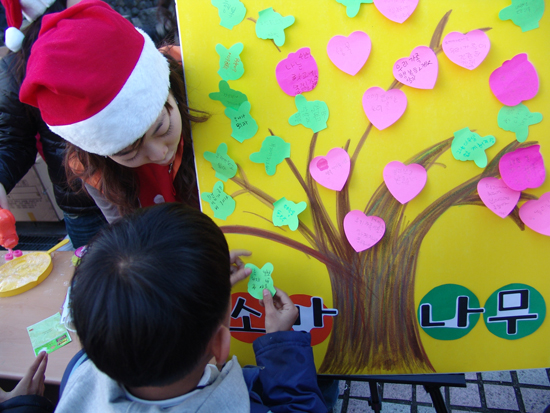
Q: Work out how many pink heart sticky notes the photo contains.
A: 10